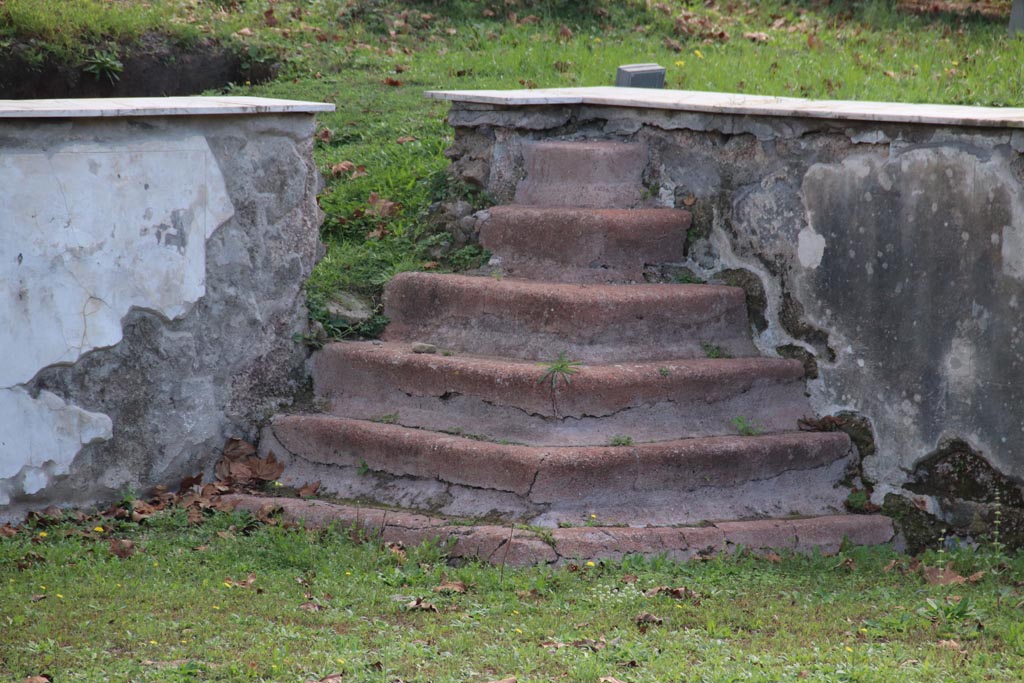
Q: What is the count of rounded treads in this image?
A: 6